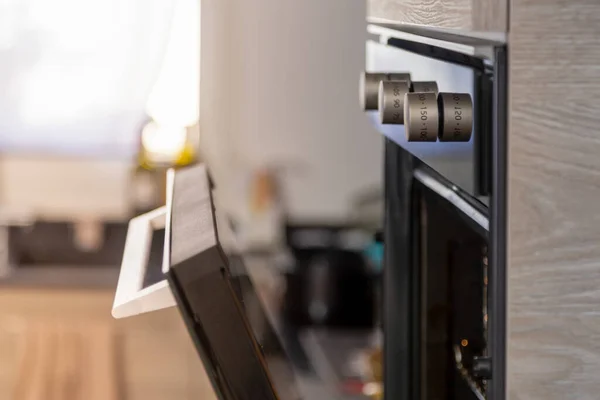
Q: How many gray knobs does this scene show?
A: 3